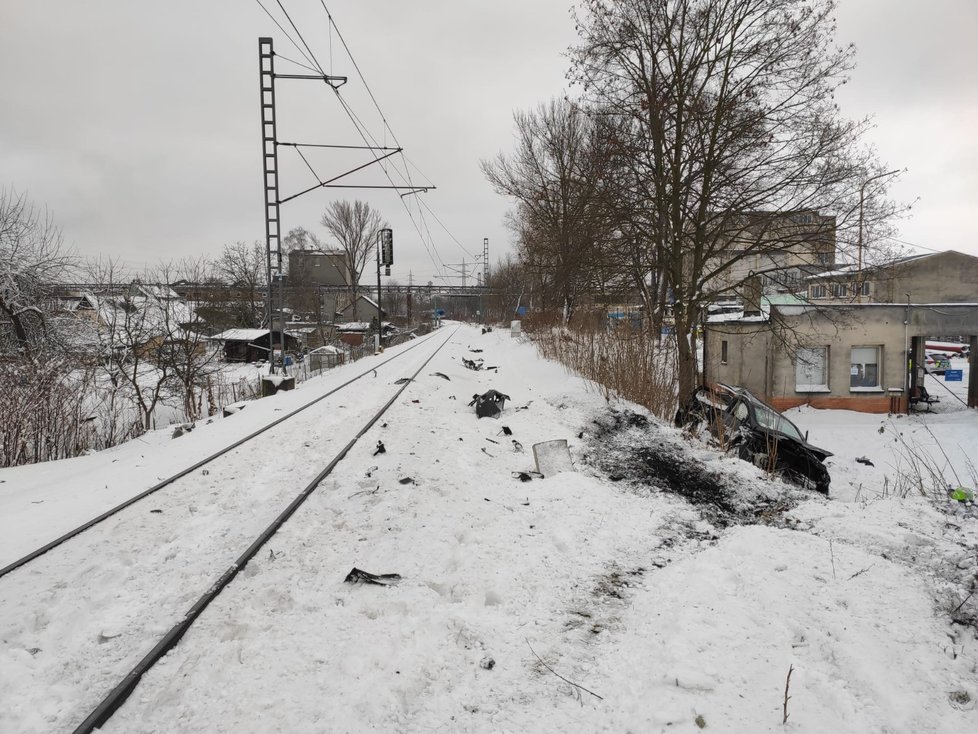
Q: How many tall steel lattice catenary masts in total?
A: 2